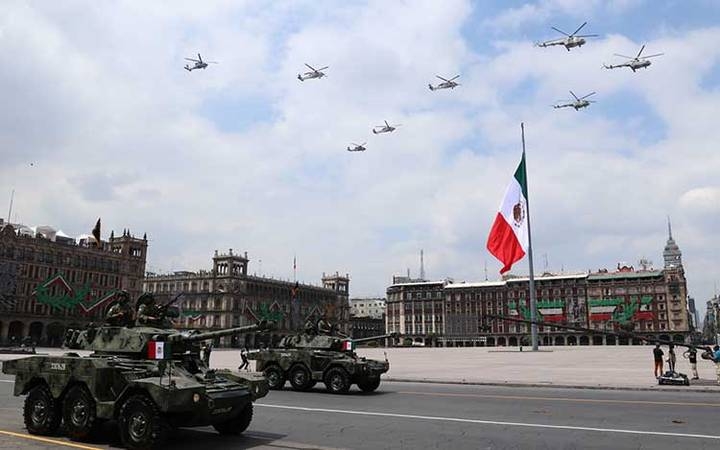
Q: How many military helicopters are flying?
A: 8